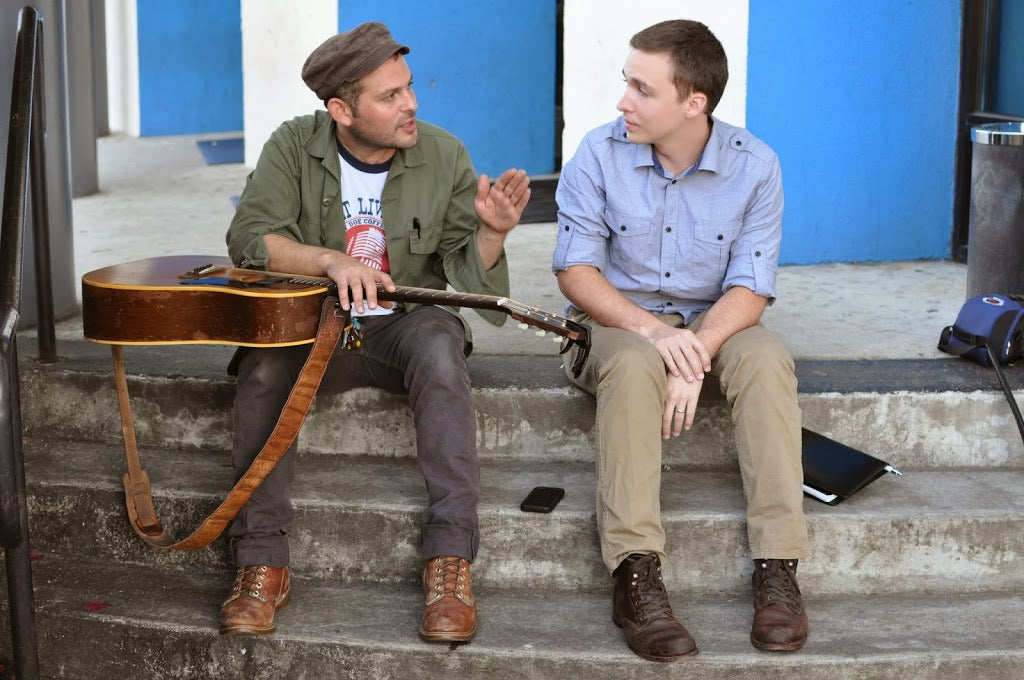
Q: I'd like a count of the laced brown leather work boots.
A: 4